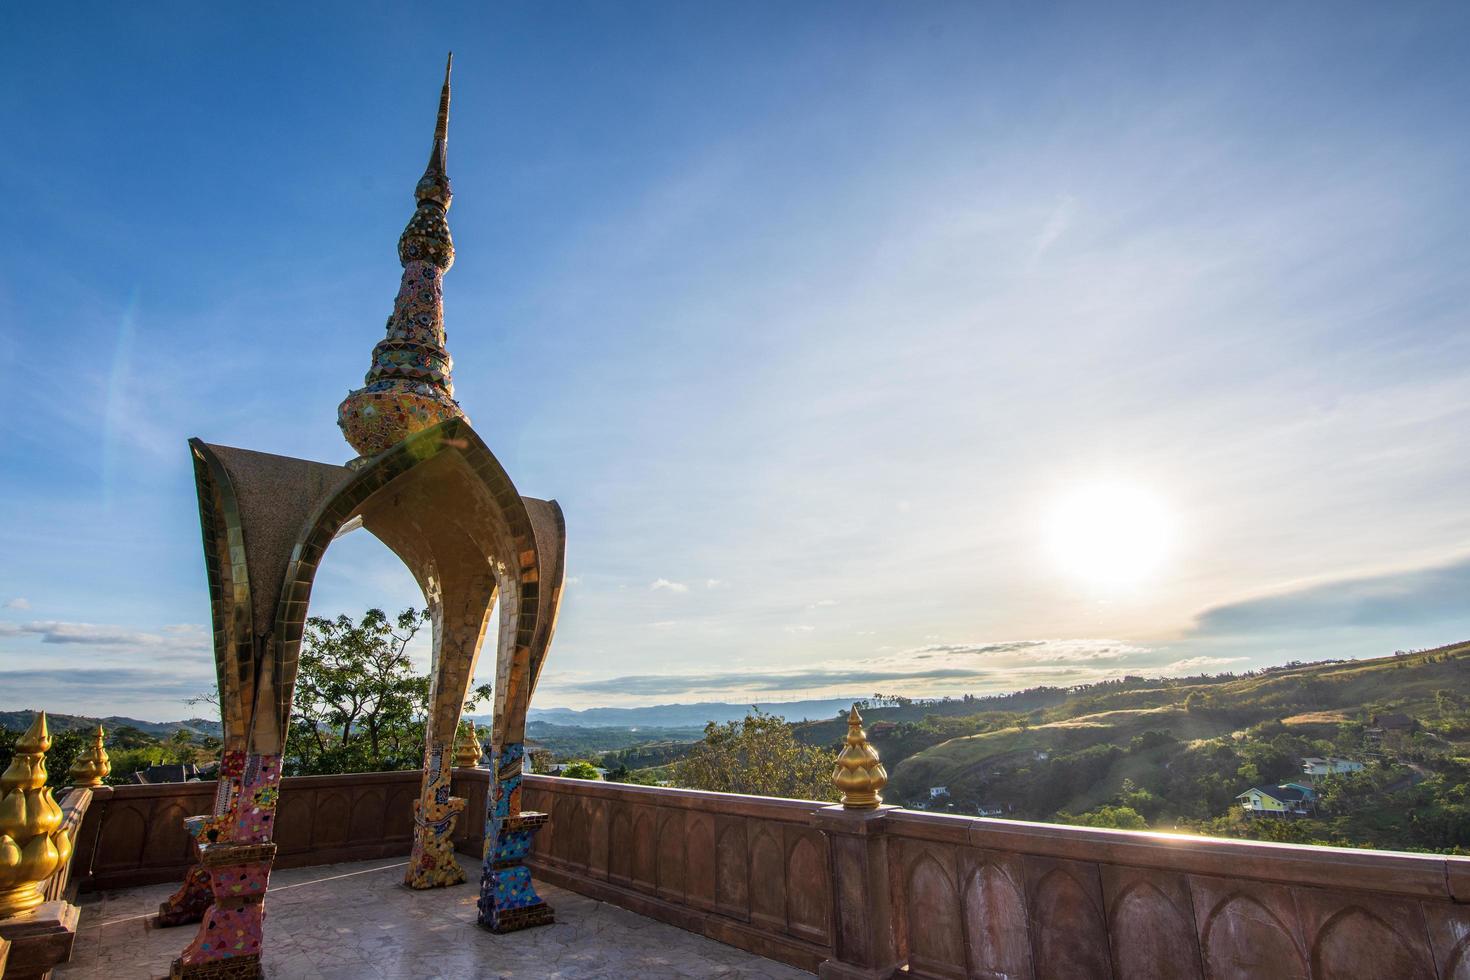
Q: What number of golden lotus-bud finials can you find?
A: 4